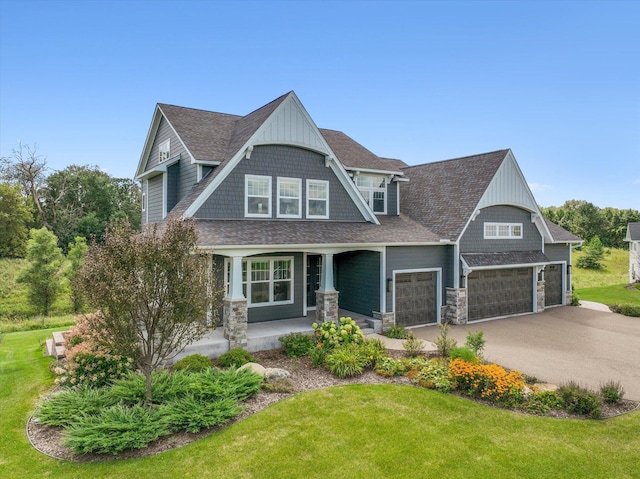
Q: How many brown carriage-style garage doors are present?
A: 3